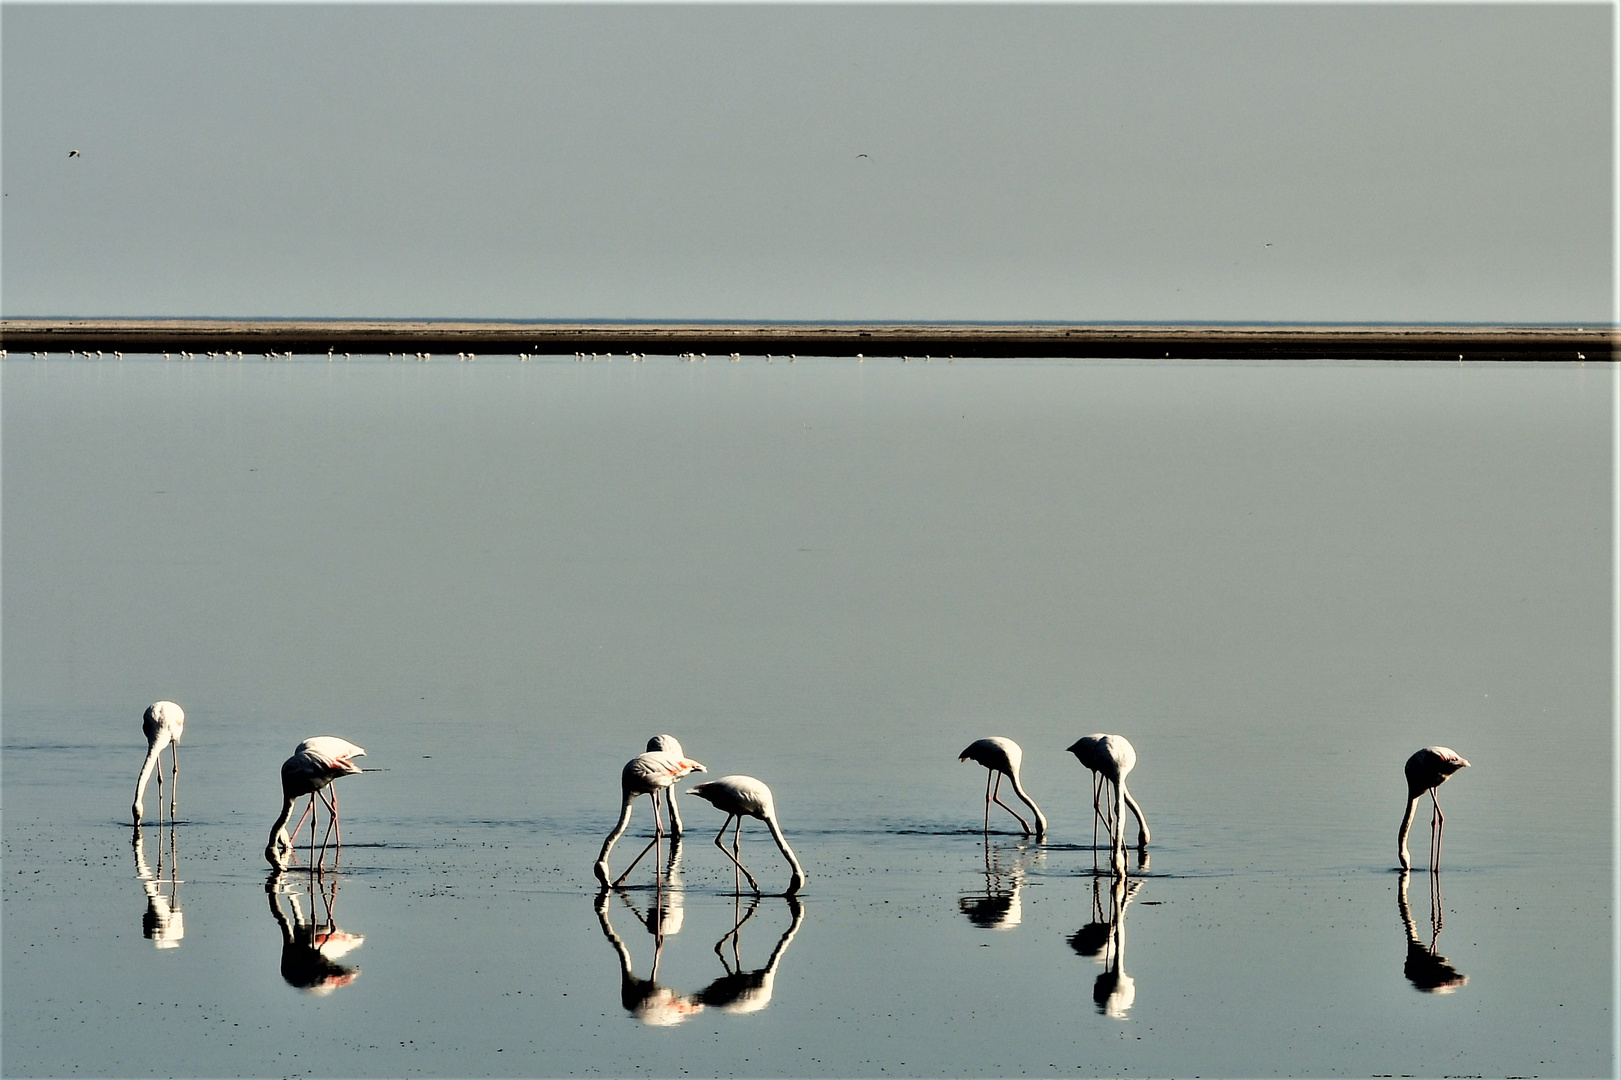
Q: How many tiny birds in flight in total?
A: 3